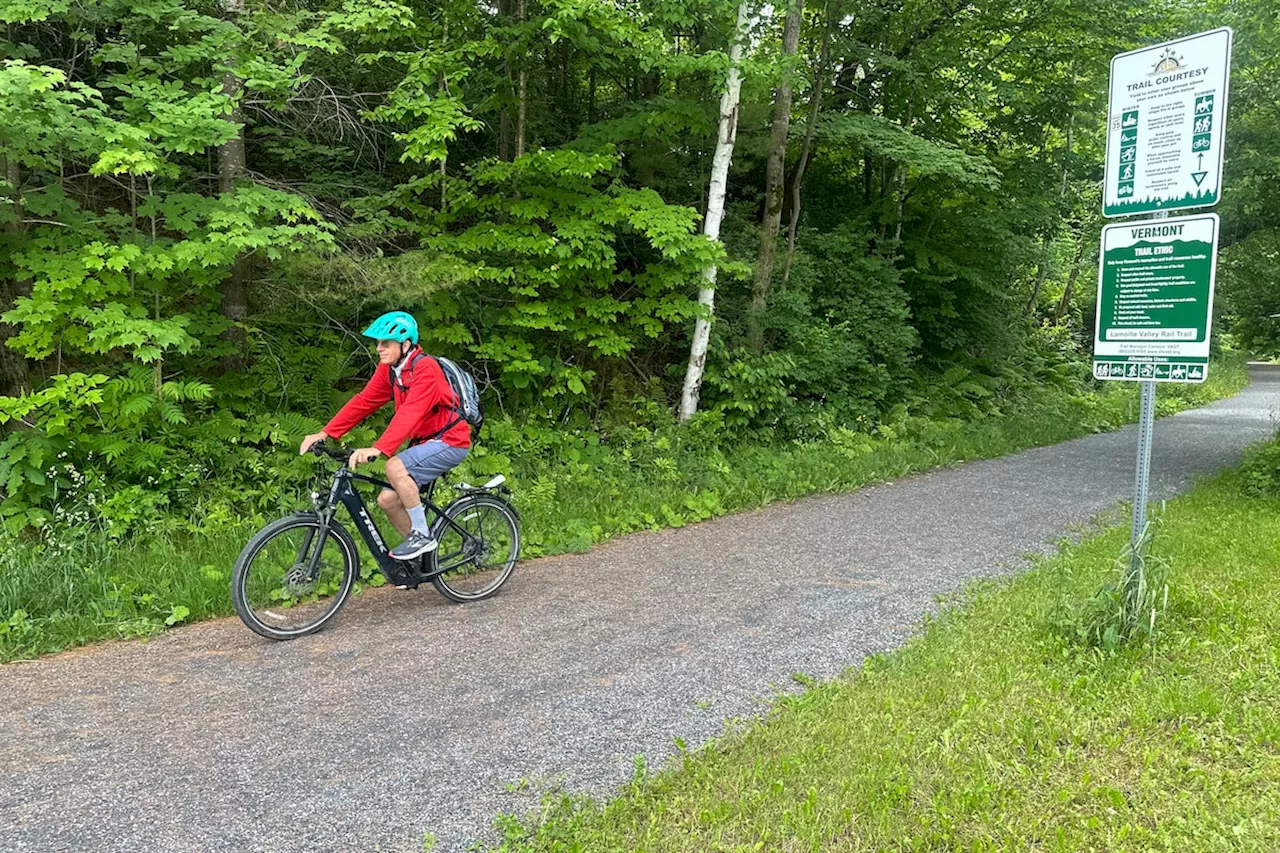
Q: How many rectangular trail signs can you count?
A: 2